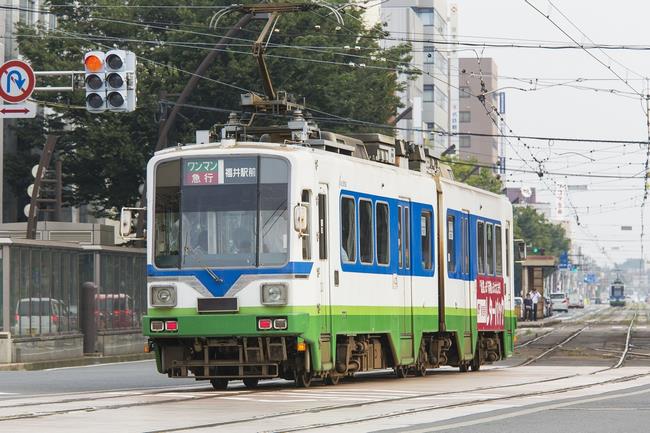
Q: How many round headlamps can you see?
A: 2